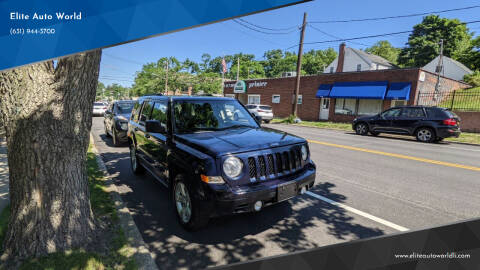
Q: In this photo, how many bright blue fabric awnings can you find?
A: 3